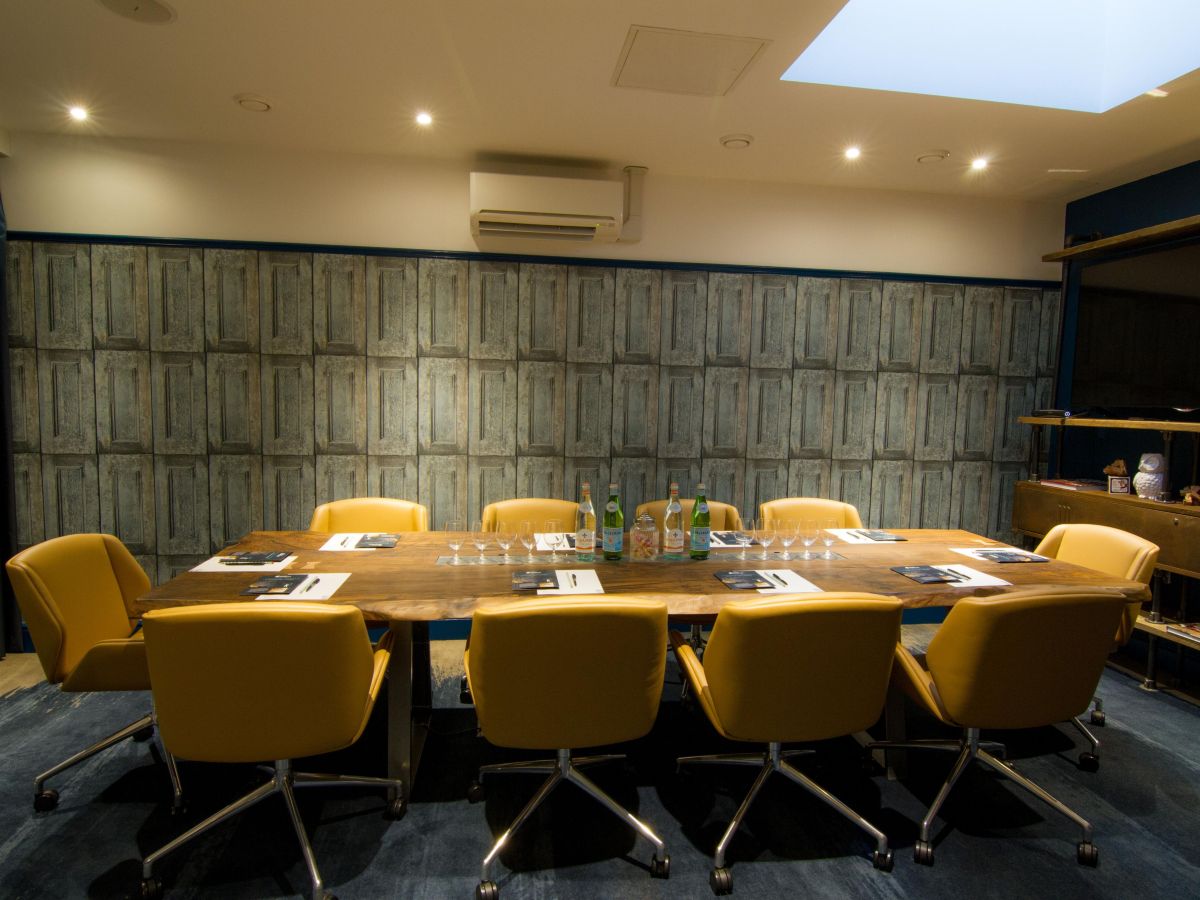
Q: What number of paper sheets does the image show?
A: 10